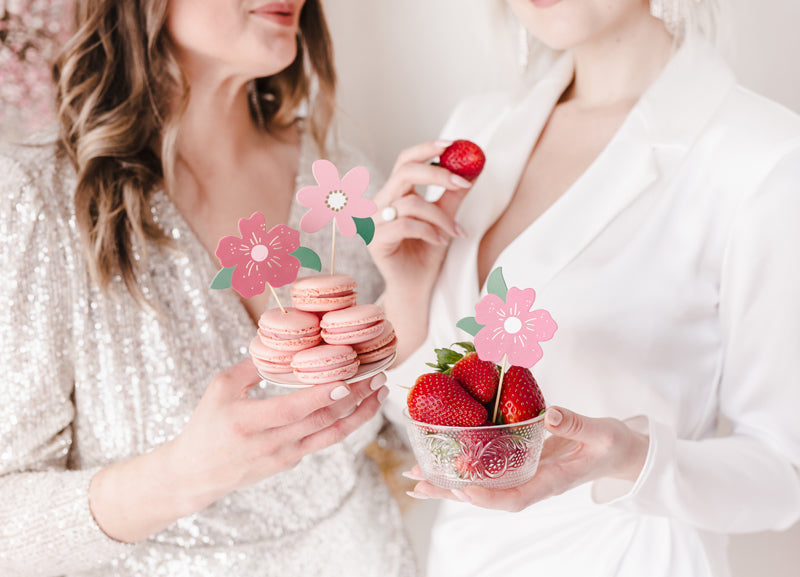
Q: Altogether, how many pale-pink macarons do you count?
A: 6